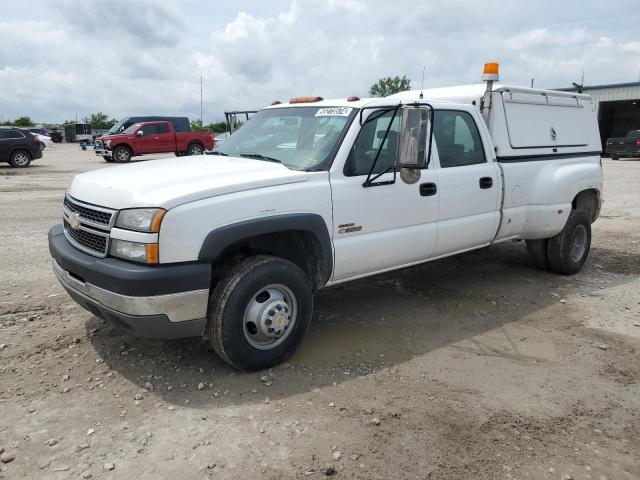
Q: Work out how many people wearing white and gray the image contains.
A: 0